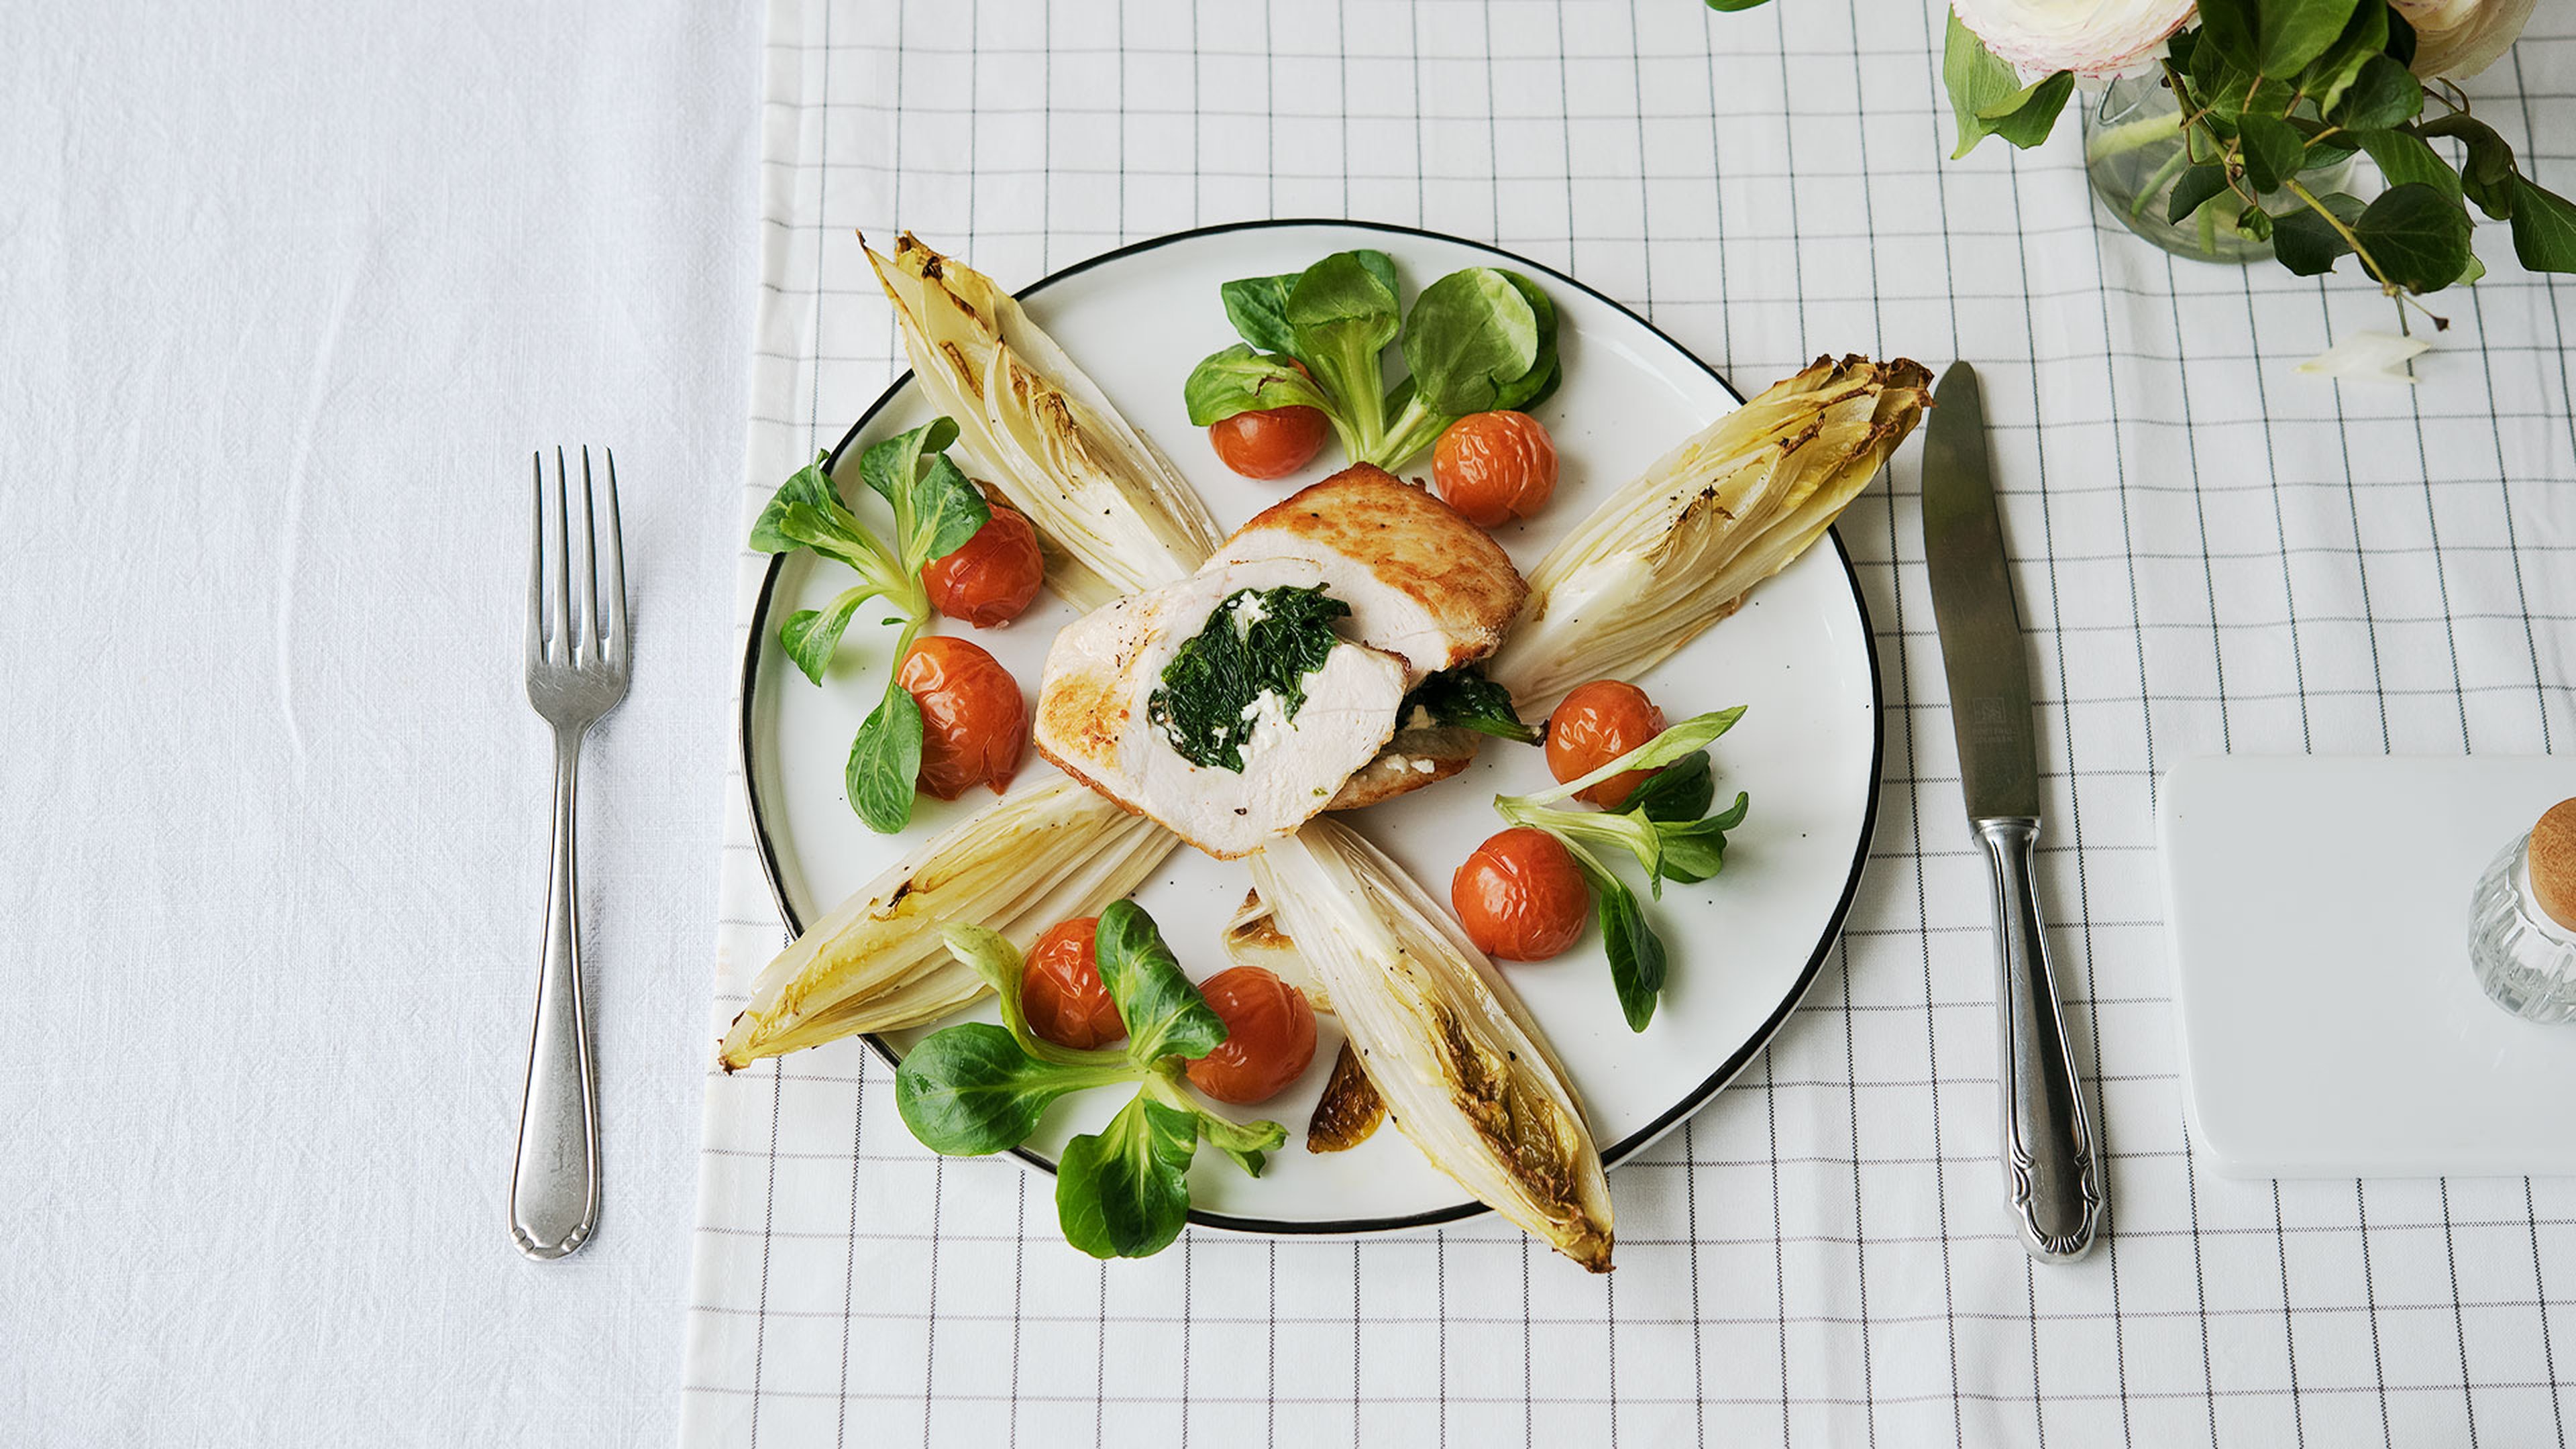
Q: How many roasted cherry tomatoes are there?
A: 8